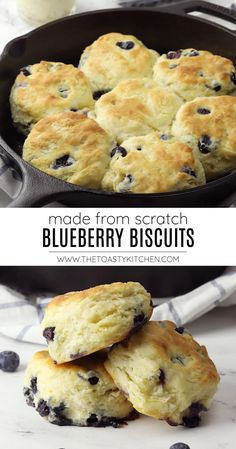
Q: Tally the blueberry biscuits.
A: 10